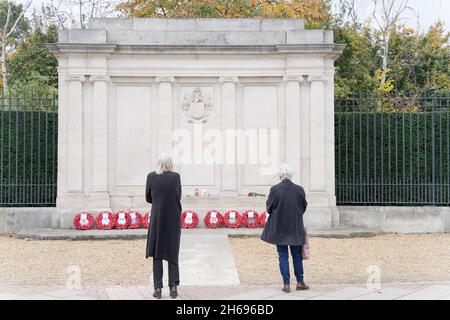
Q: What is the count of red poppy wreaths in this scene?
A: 10